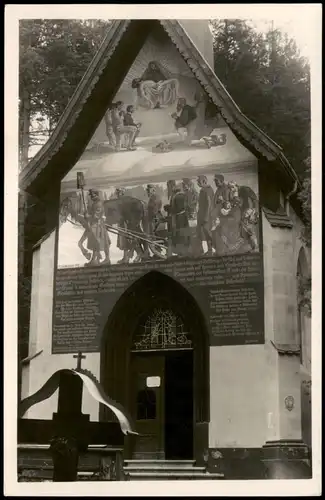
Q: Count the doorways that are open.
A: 1